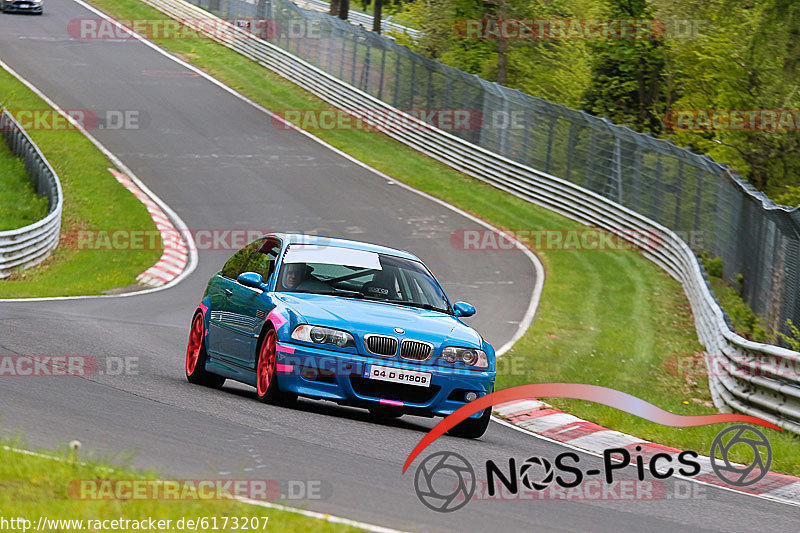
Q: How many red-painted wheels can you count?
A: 2